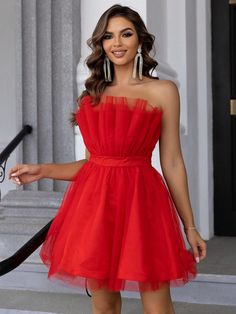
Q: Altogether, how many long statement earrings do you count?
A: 2